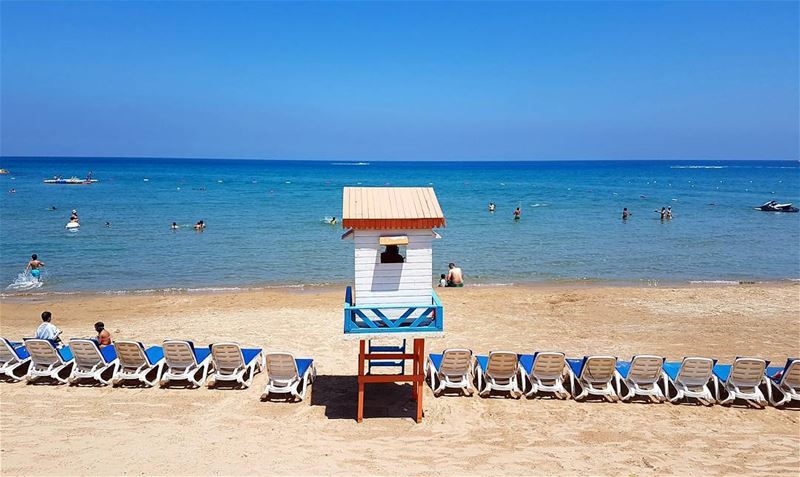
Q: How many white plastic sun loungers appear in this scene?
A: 15